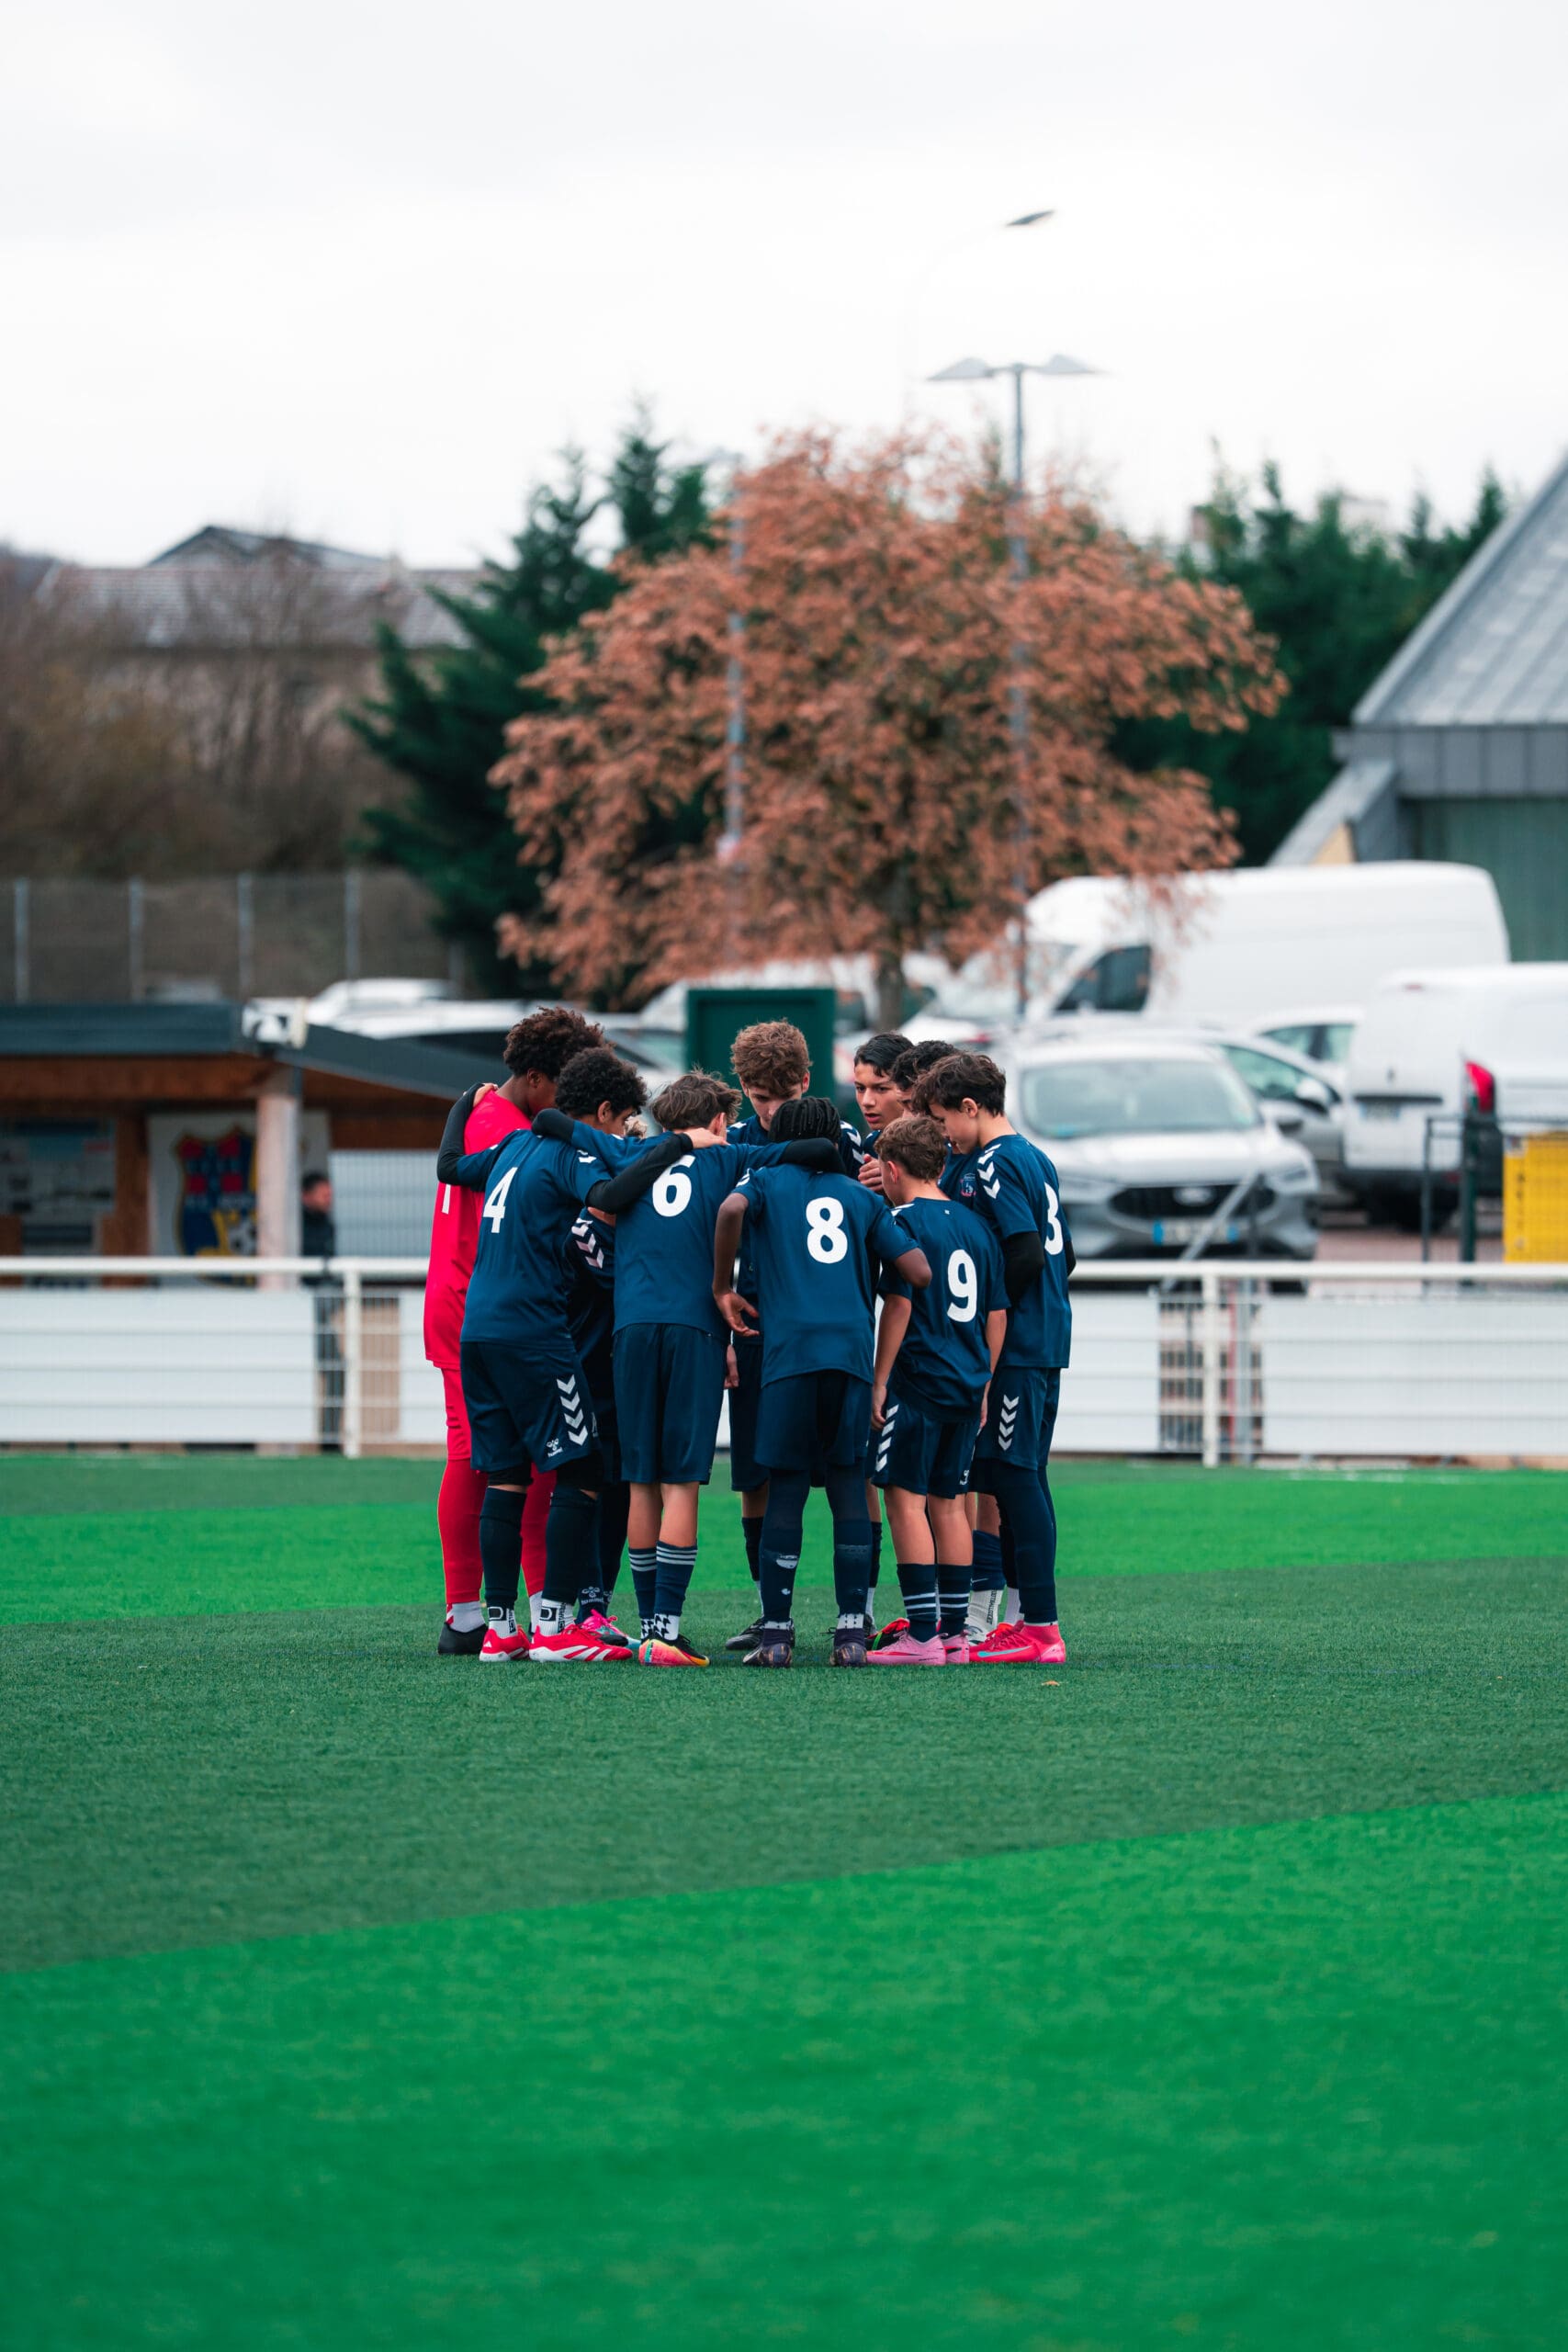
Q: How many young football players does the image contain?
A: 10